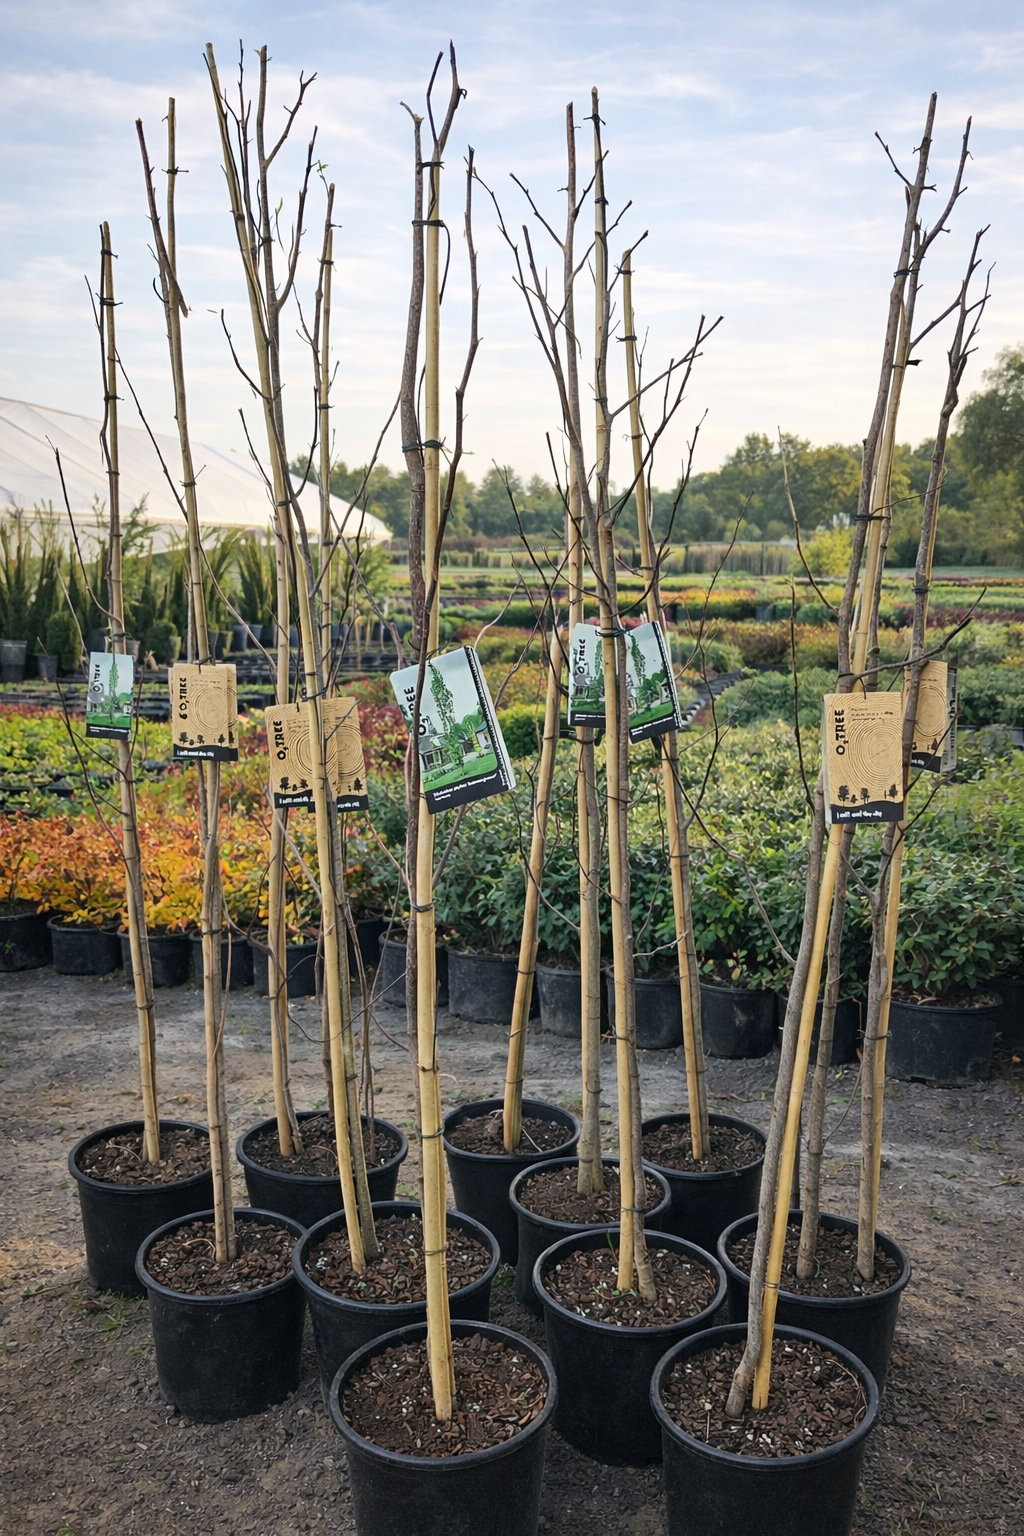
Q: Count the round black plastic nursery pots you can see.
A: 11